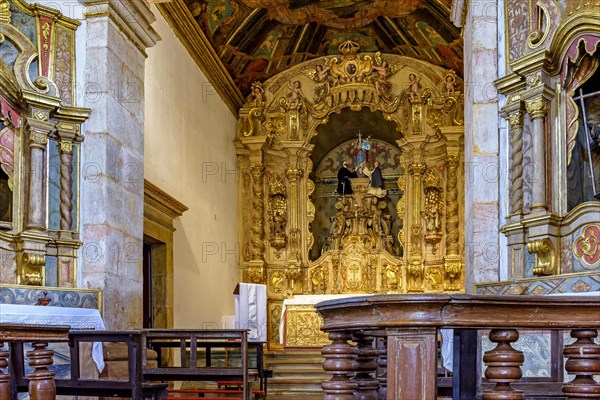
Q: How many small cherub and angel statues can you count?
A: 6